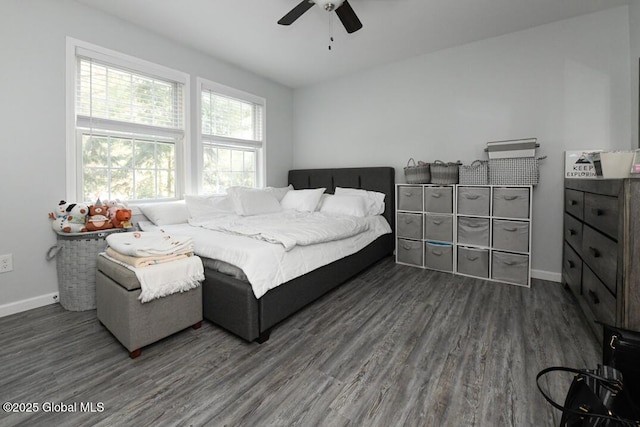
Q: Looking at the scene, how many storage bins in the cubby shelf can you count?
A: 12